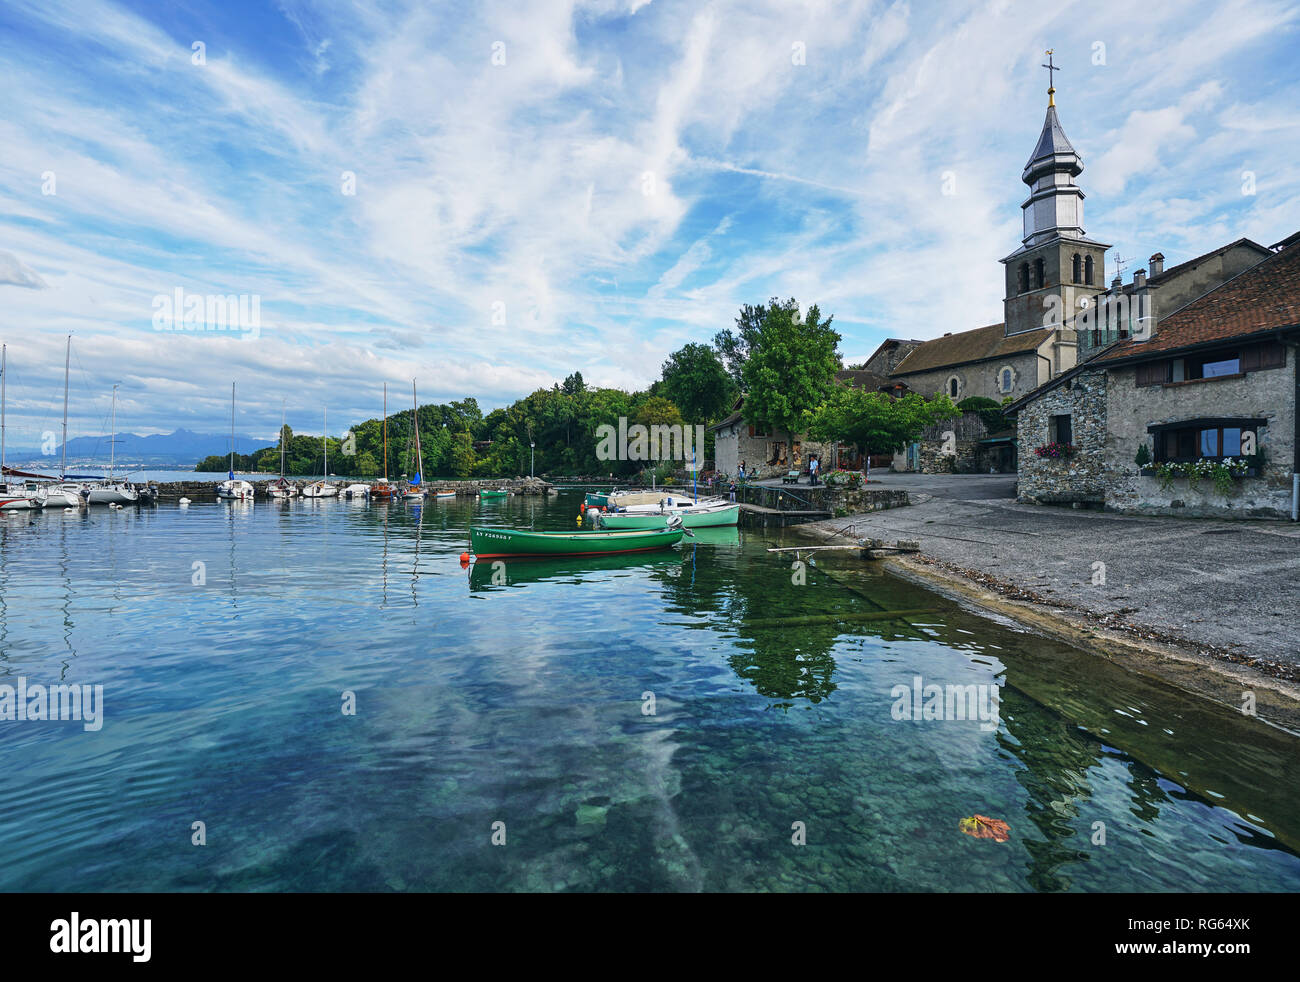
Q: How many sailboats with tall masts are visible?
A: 8